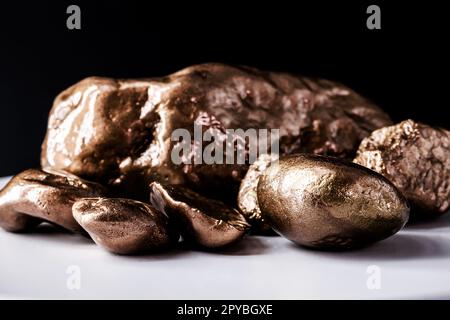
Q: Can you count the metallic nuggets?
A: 7